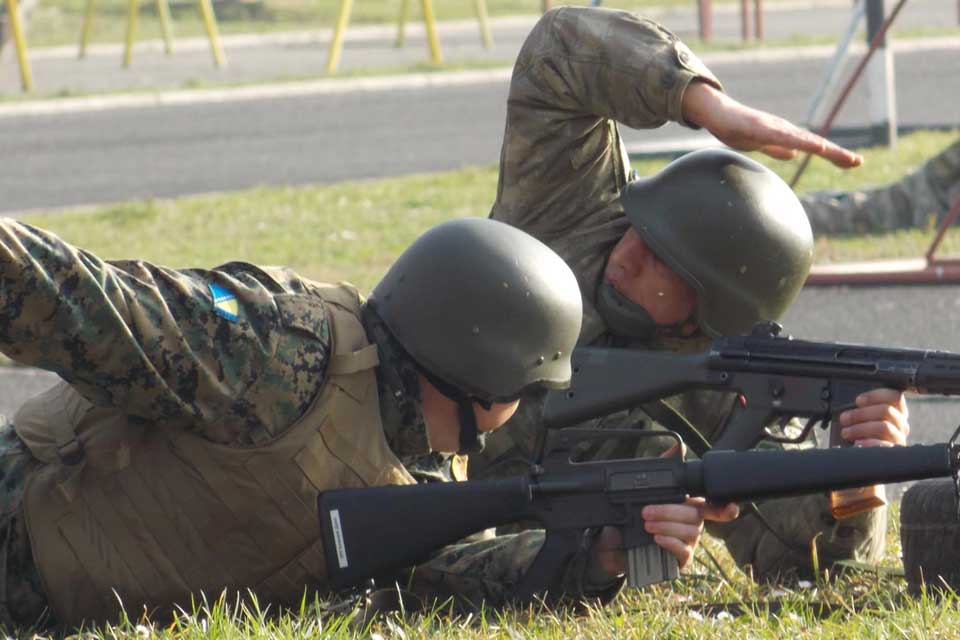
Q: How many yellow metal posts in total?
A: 9